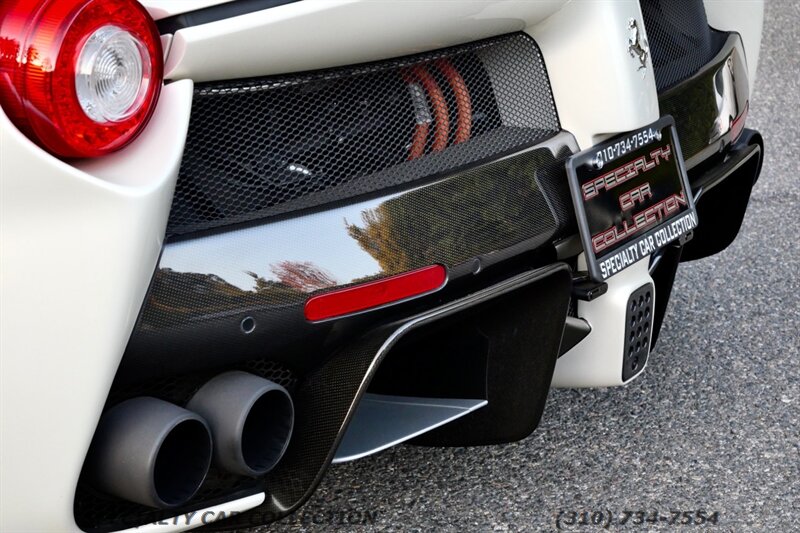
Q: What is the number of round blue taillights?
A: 0